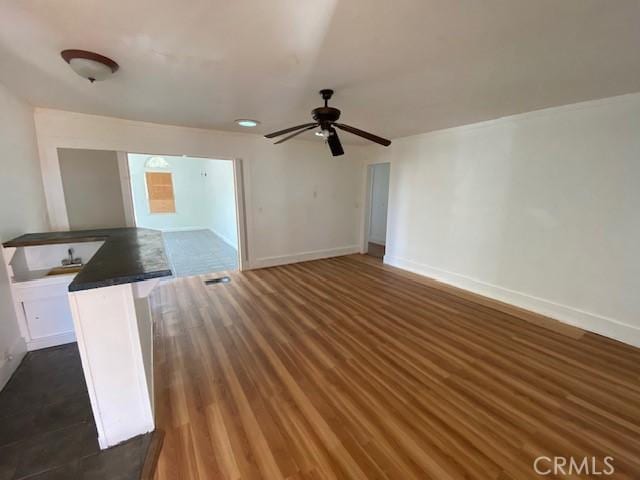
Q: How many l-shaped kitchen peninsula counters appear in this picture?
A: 1